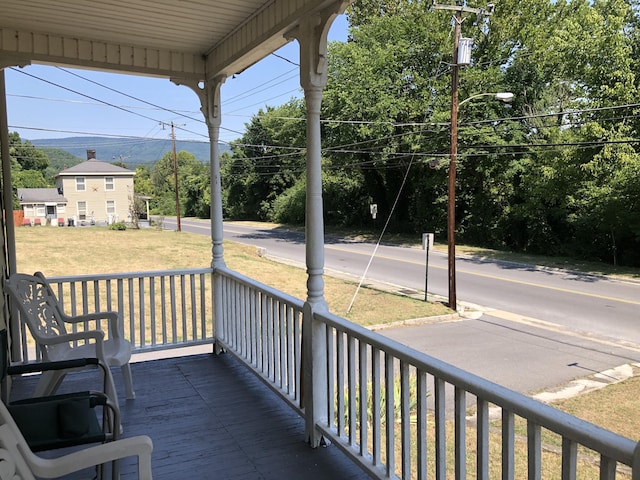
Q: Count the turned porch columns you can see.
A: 2